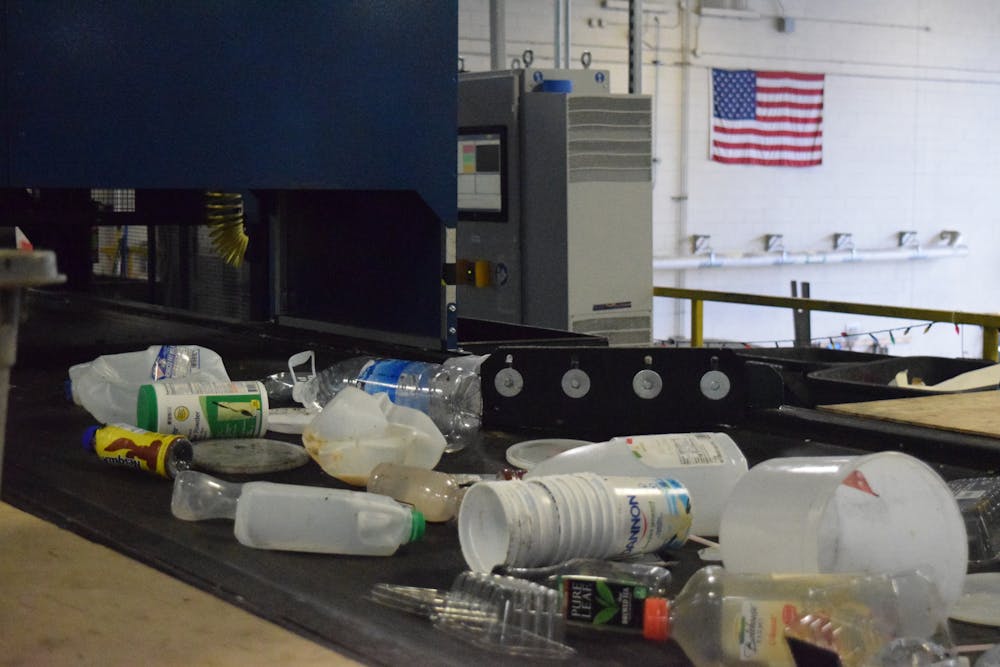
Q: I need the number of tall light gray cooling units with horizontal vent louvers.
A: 1